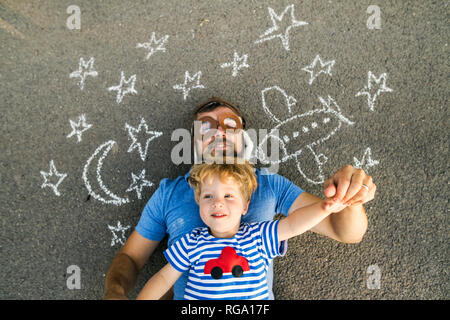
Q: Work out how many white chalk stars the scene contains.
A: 14